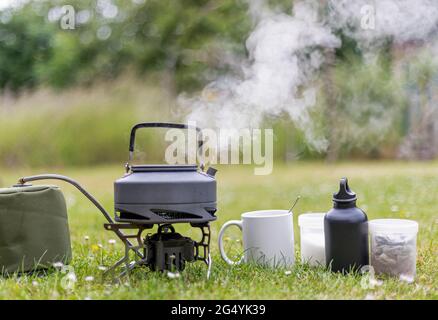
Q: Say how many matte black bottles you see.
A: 1